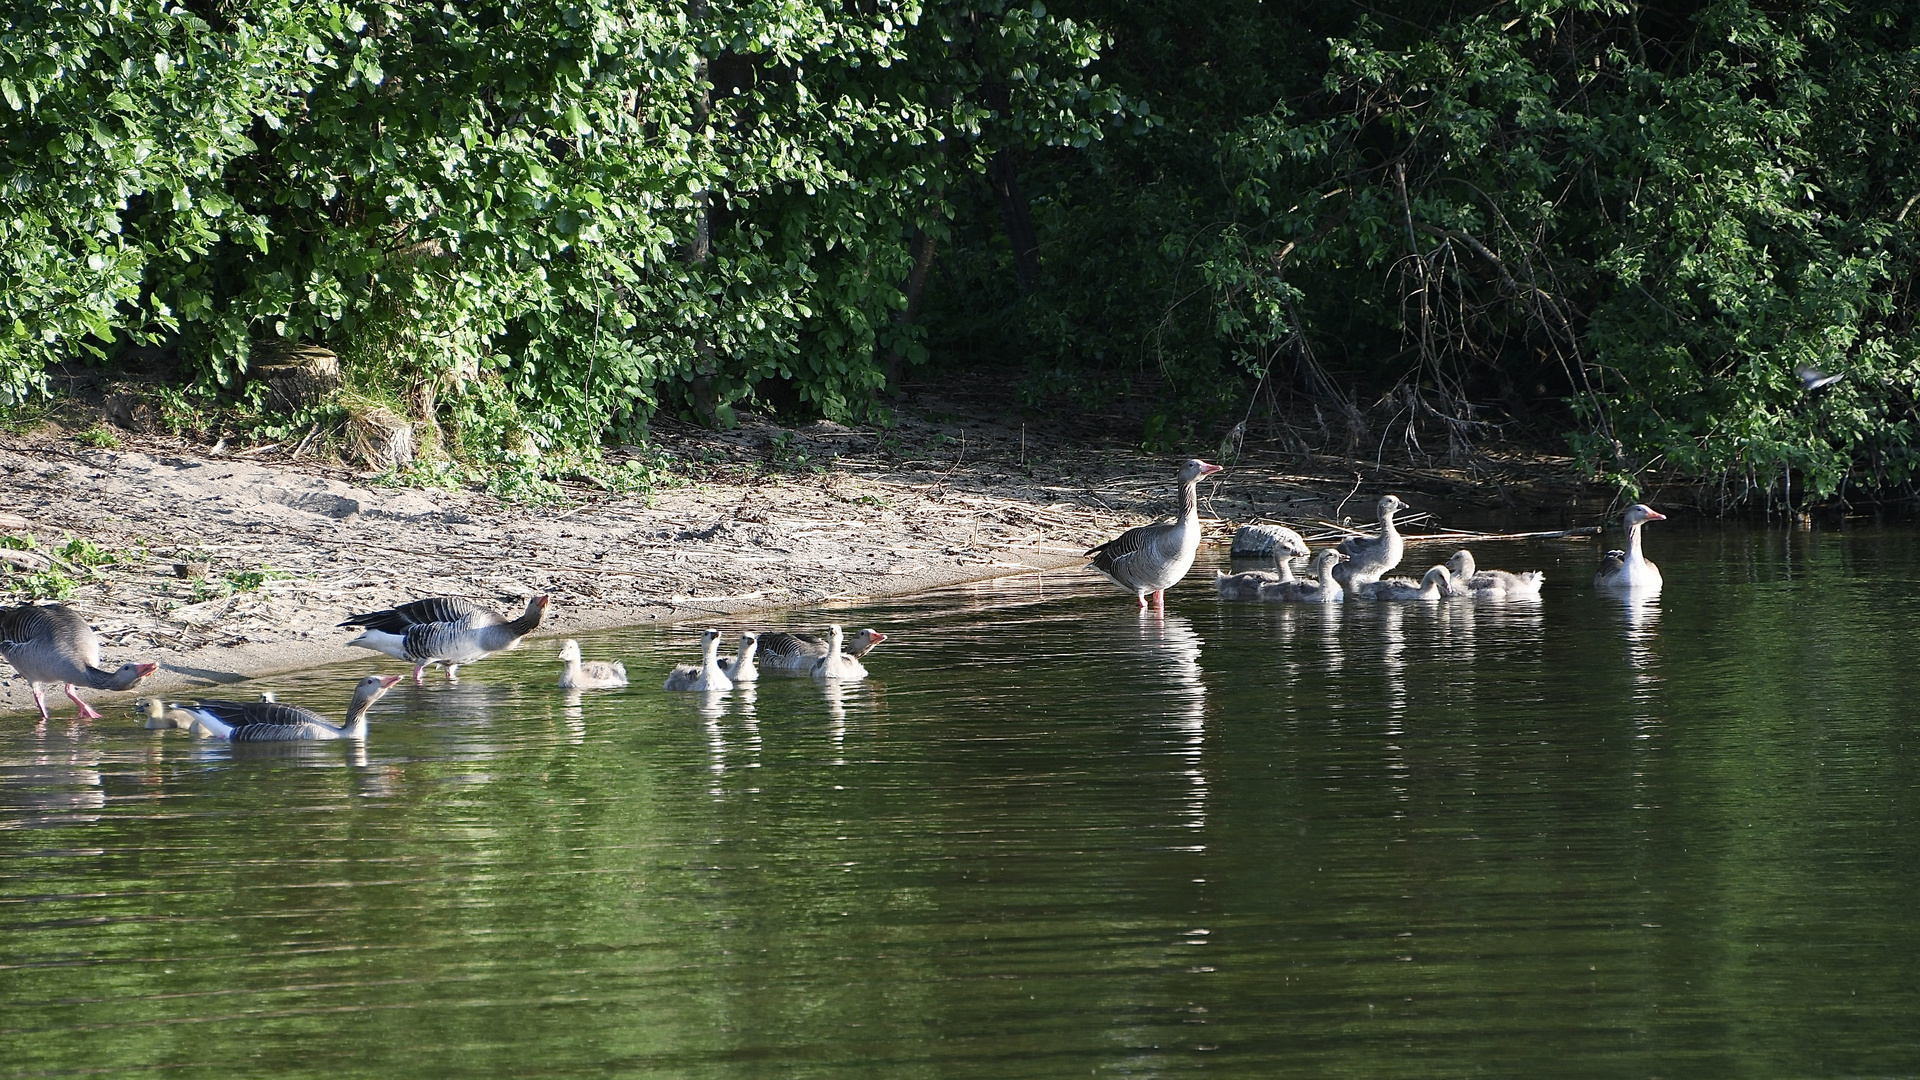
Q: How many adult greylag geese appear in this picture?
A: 6